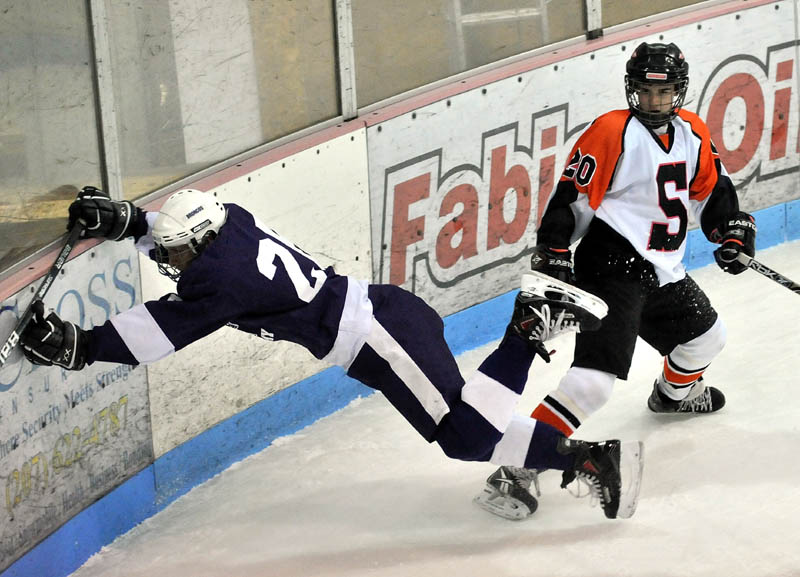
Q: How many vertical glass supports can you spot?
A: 3